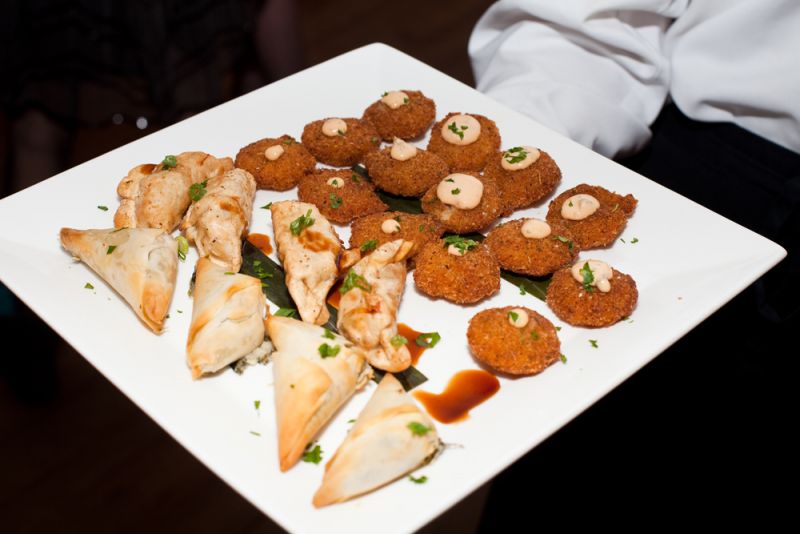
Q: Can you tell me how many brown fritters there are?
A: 14